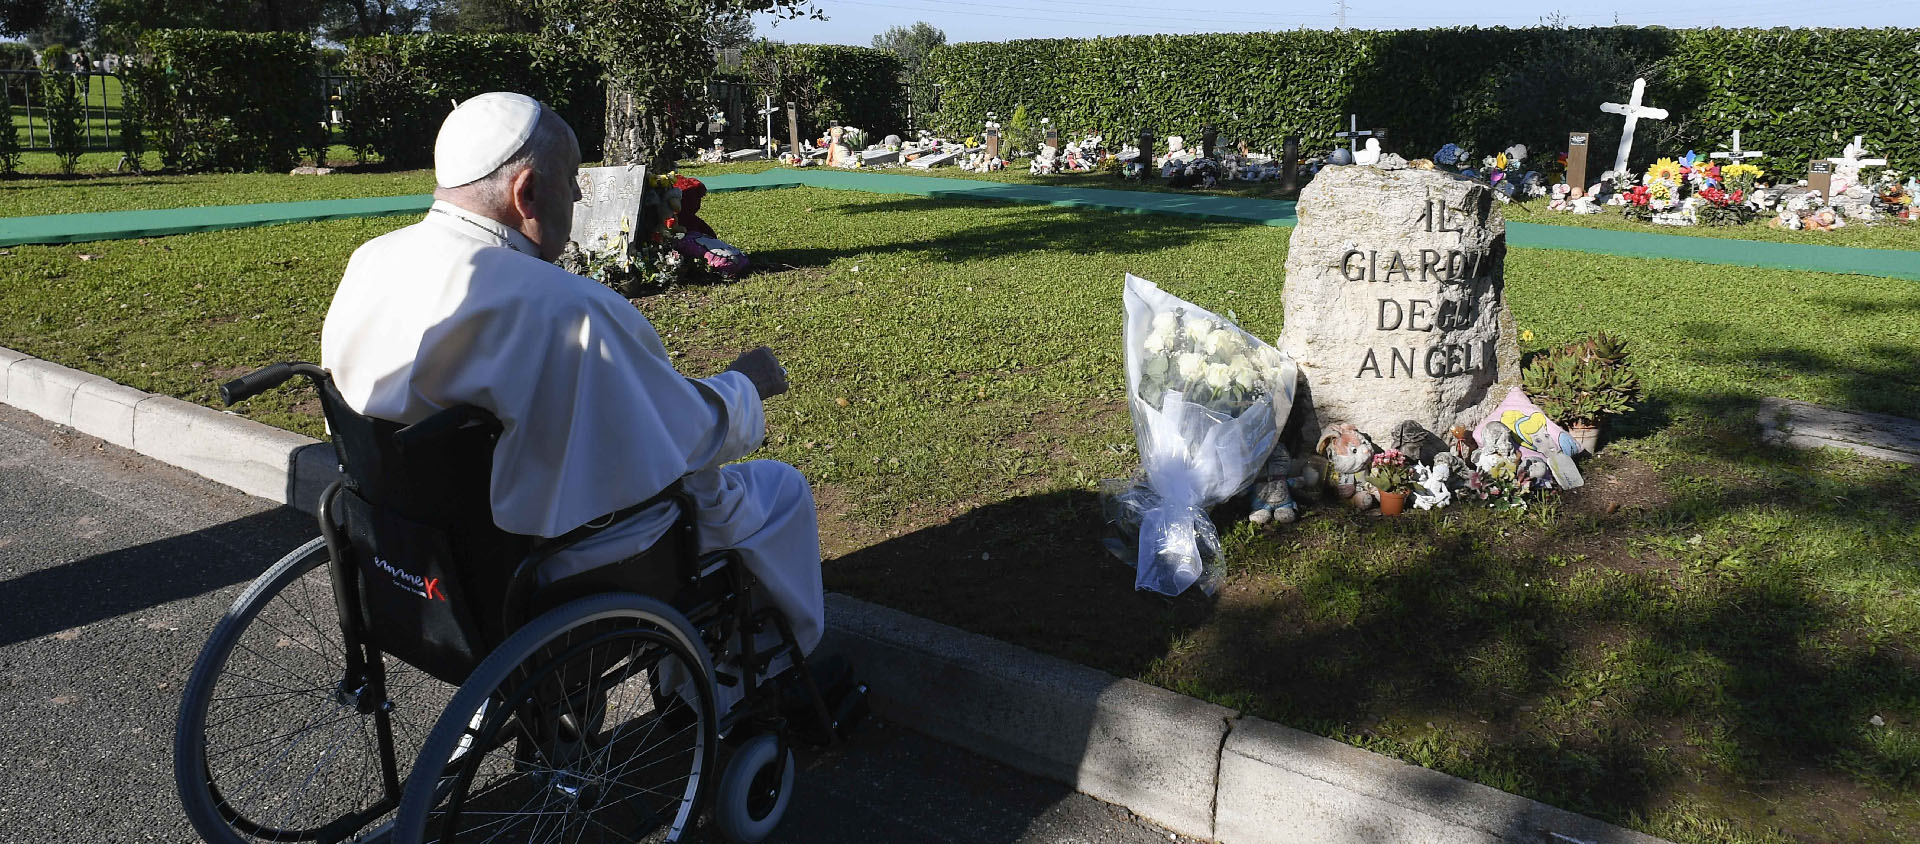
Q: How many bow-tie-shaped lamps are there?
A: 0